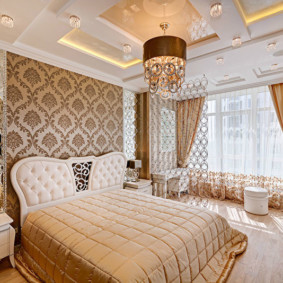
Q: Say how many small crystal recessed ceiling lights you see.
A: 9